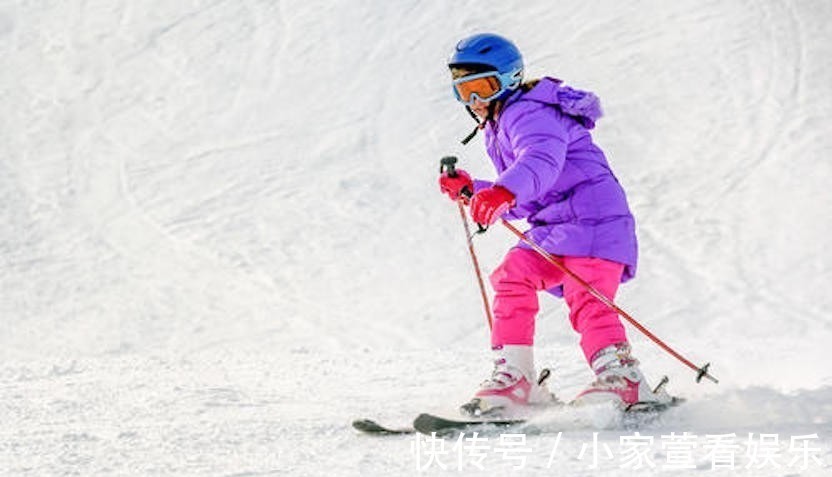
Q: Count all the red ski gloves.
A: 2